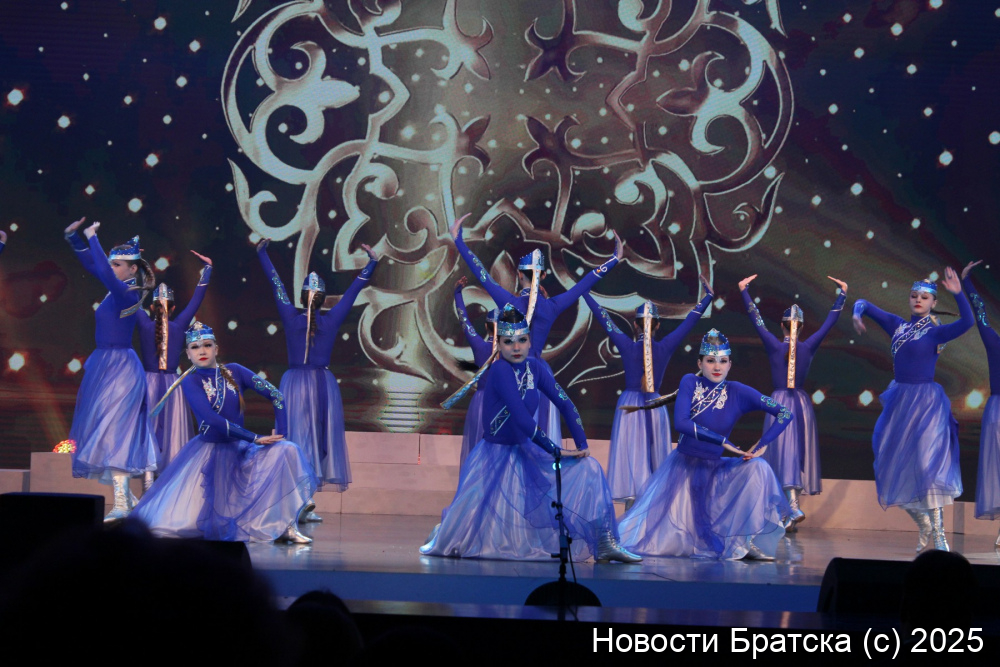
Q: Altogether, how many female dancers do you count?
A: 12